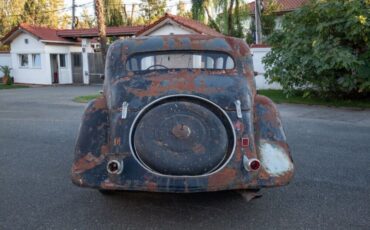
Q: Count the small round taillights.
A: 2